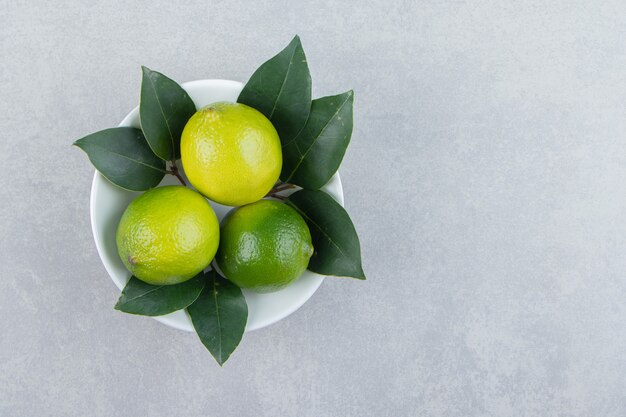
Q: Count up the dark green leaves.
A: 7